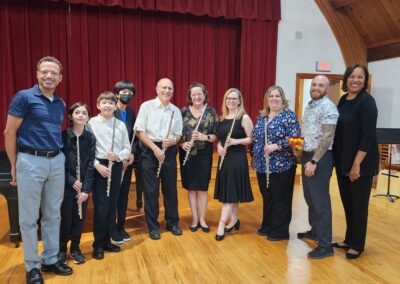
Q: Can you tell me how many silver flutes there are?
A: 7